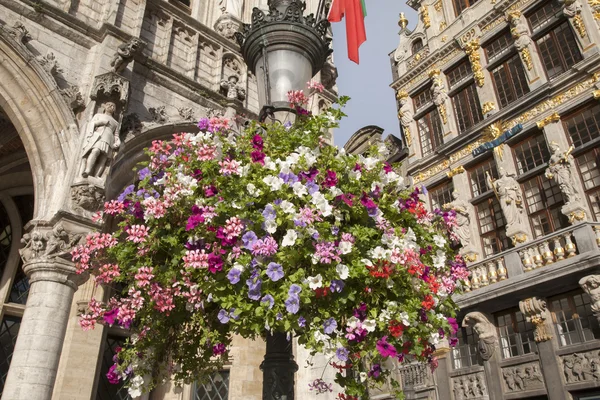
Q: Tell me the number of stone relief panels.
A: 3